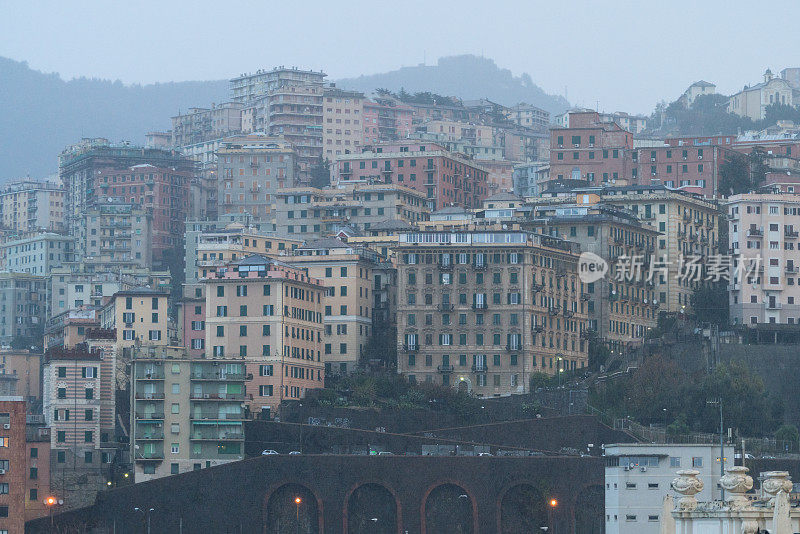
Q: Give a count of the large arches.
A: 5